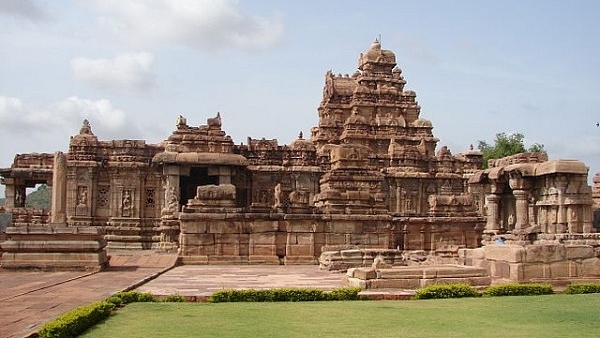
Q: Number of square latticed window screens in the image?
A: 2